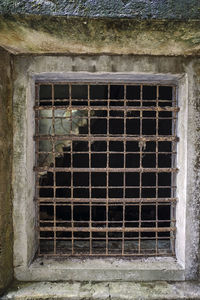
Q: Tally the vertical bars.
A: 9